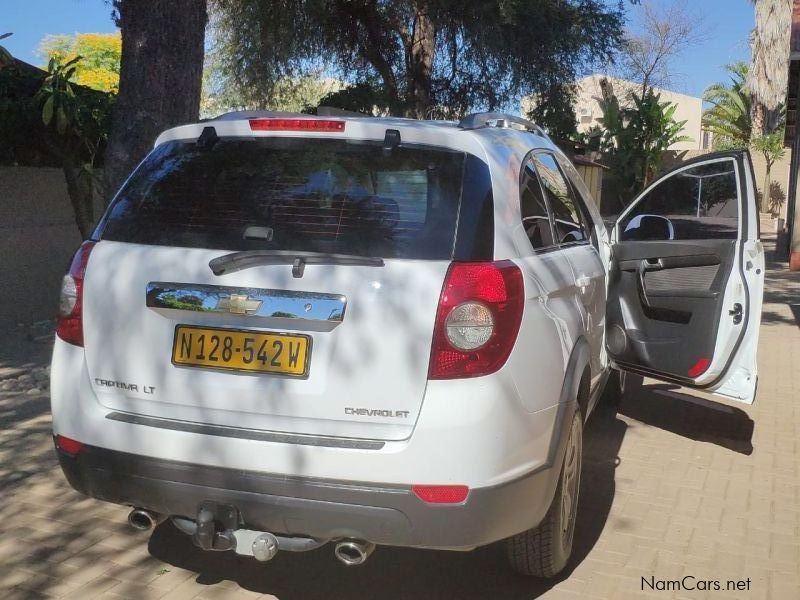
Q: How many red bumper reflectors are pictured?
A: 2